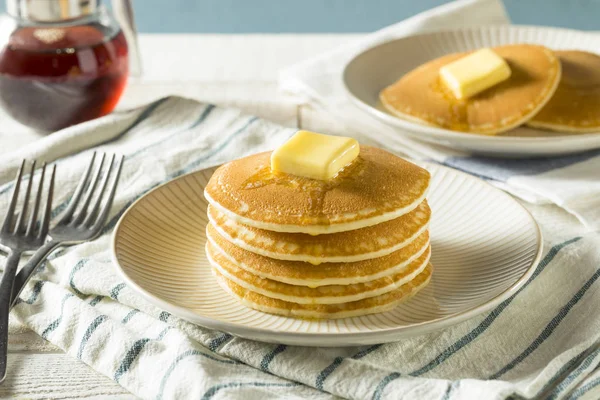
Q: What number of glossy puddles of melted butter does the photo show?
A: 2